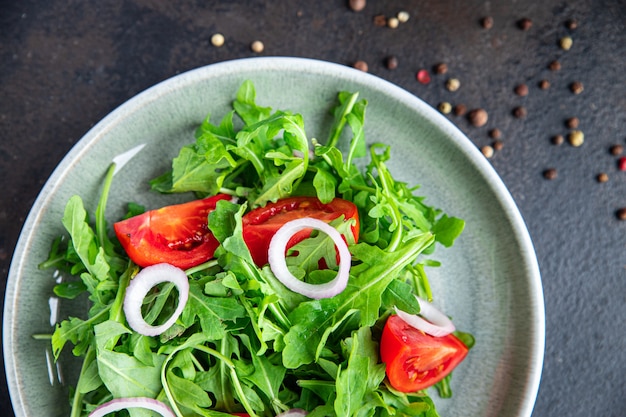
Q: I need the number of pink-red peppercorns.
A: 2